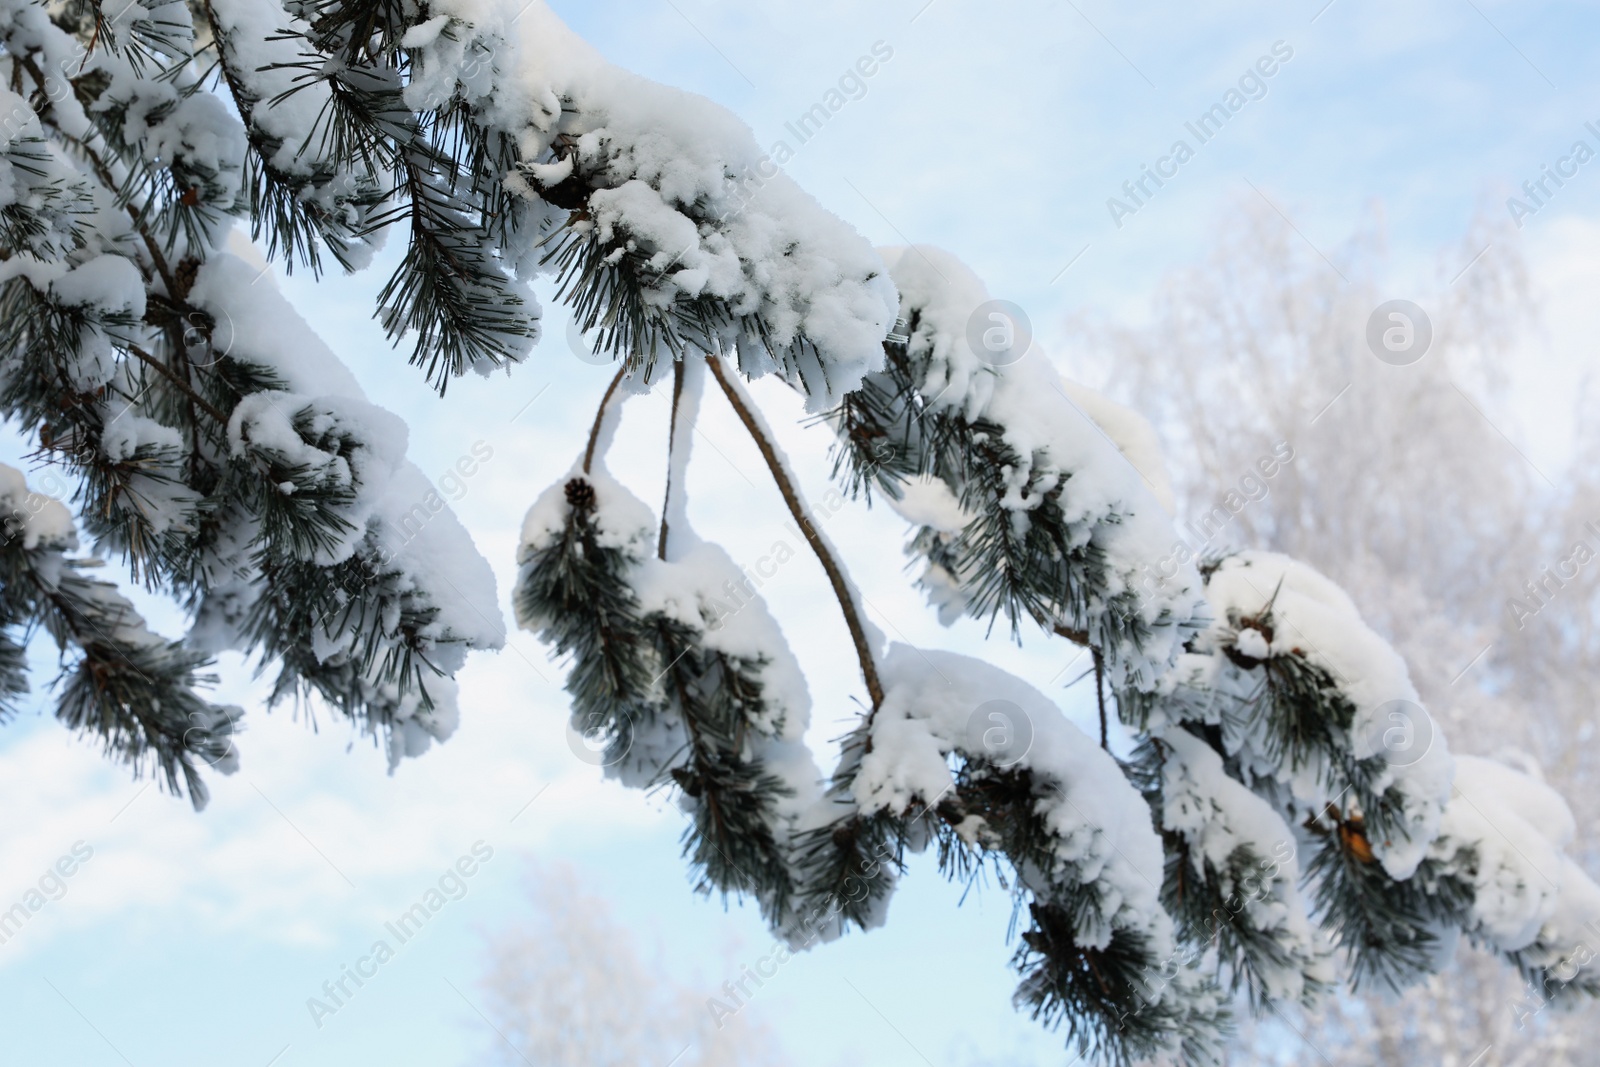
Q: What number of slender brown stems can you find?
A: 3